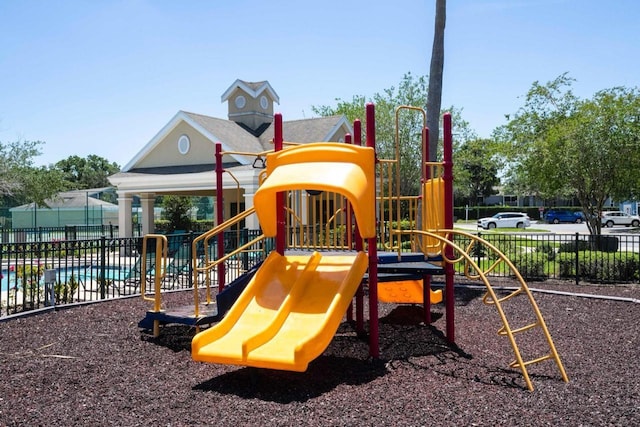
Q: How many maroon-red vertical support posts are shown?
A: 7